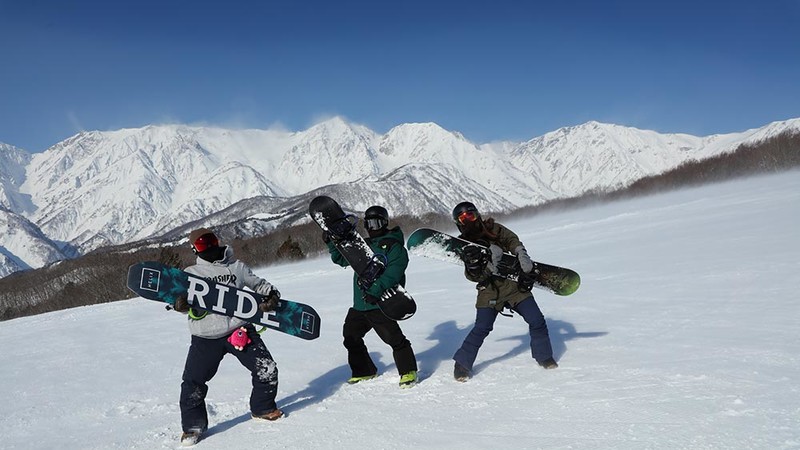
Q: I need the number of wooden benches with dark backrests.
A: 0